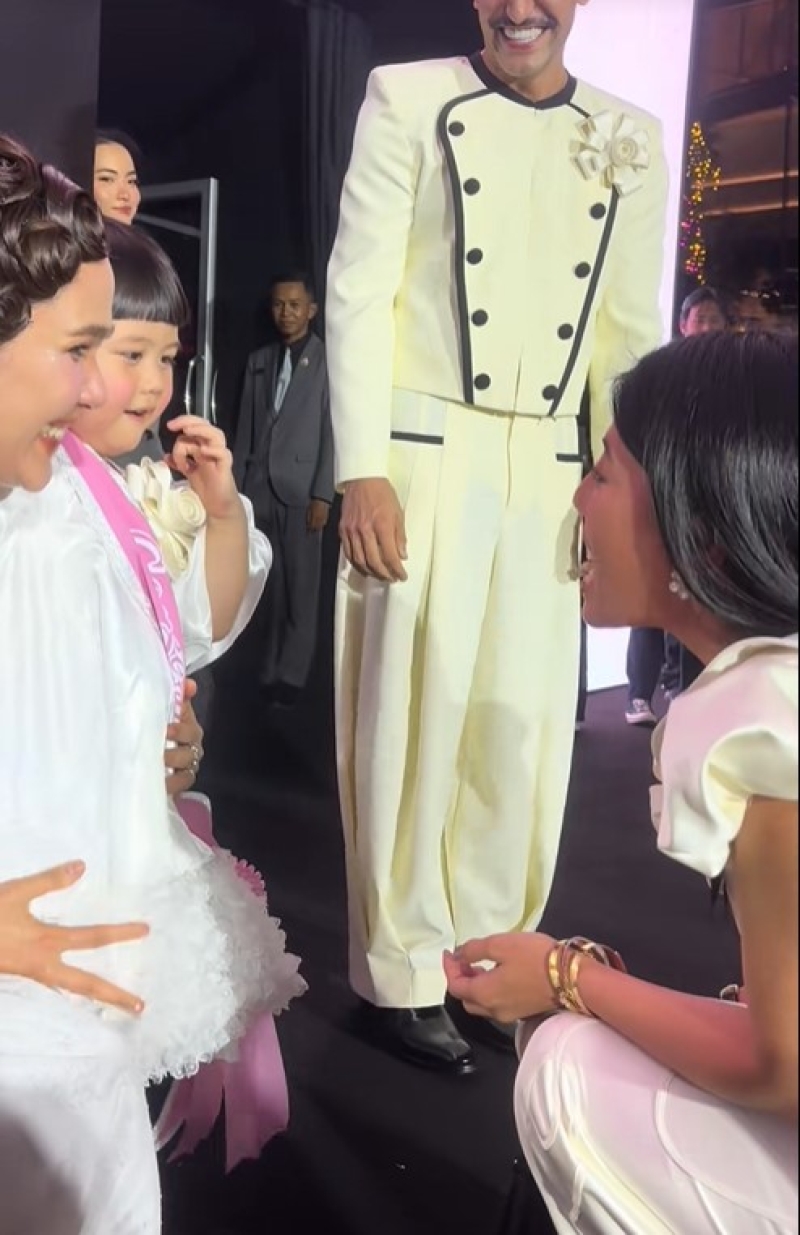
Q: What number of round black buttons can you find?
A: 9